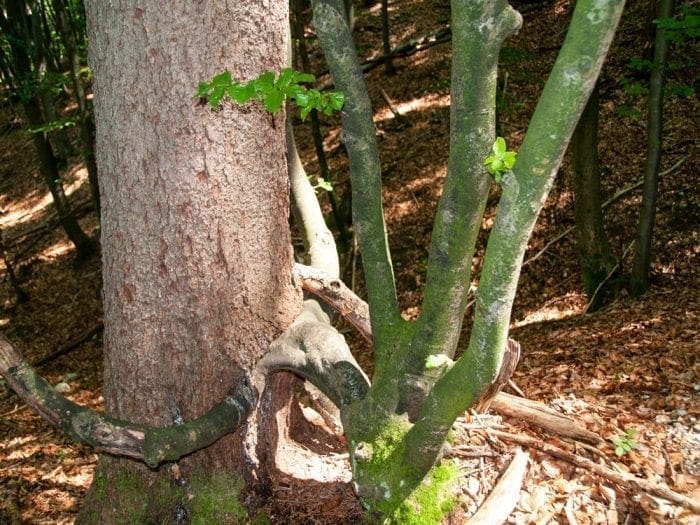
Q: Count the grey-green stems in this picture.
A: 3